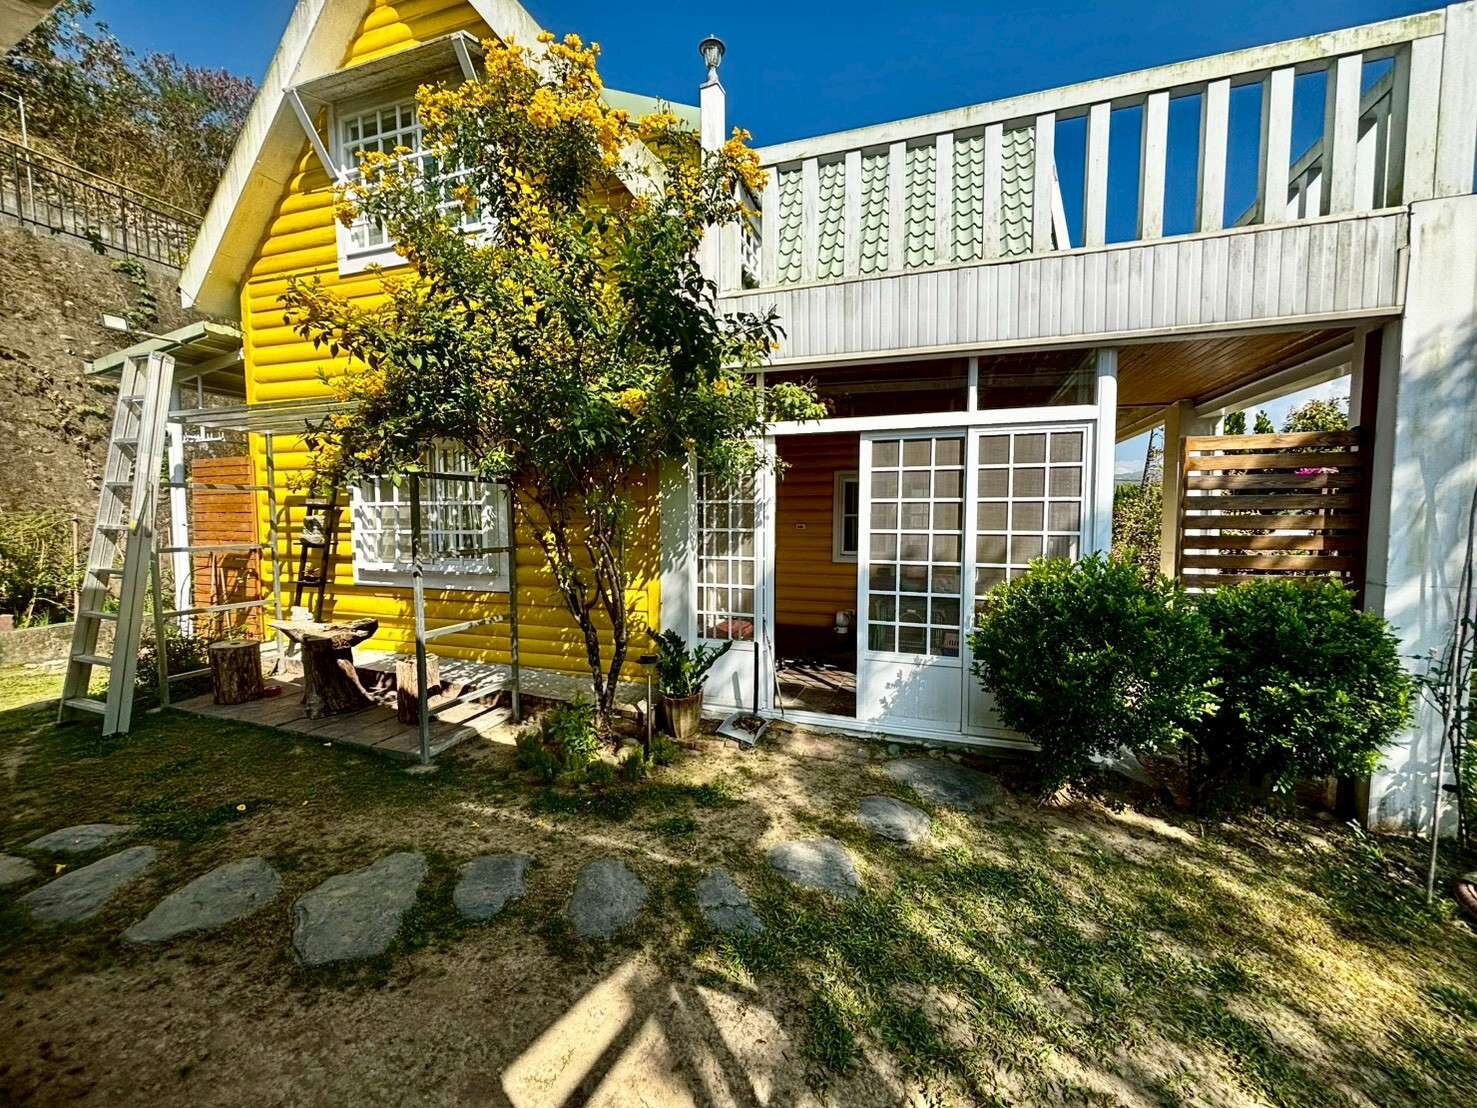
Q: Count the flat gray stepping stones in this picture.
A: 11